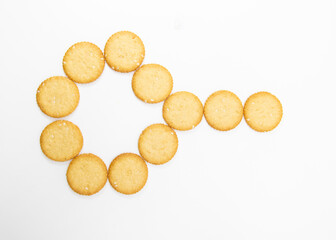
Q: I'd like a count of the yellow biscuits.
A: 11